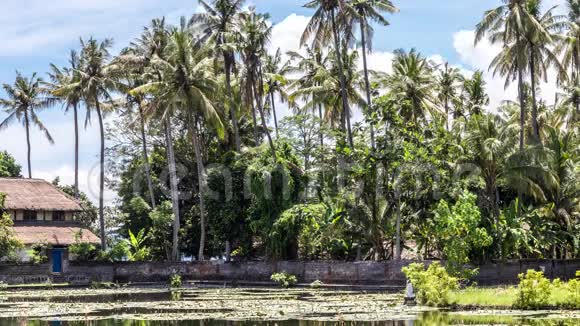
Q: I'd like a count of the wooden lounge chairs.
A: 0